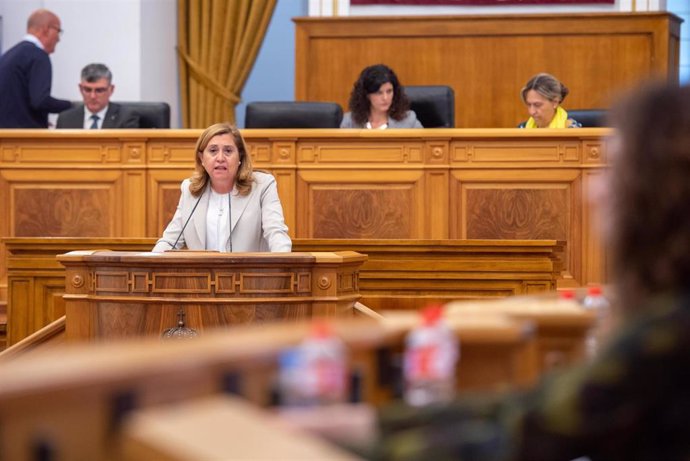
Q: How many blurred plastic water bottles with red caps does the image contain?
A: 4